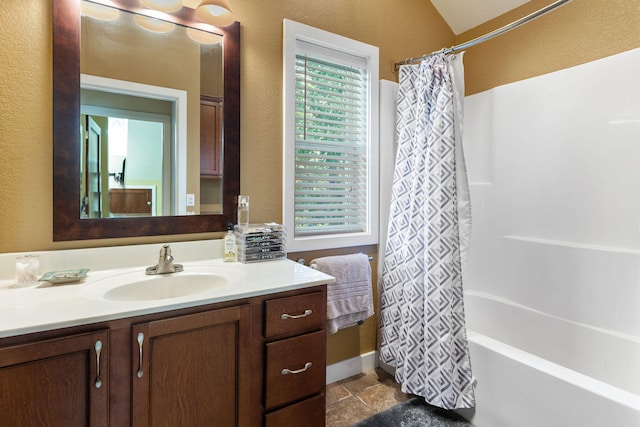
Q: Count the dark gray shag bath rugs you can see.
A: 1